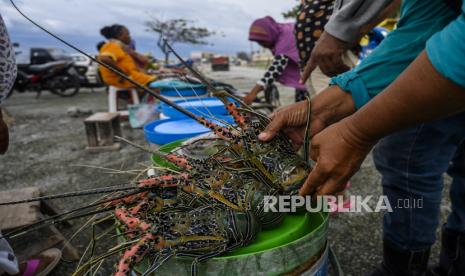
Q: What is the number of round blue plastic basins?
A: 3